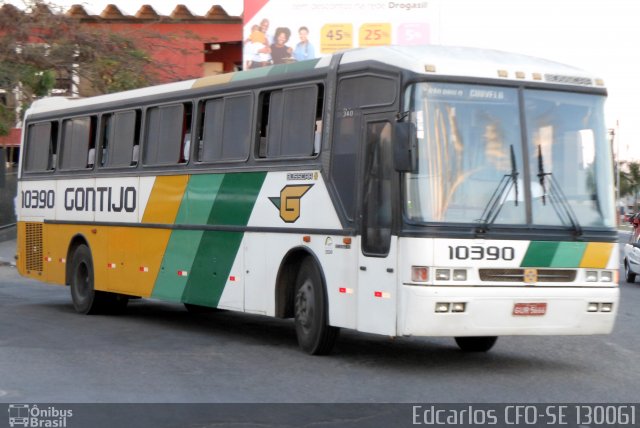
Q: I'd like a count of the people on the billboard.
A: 4